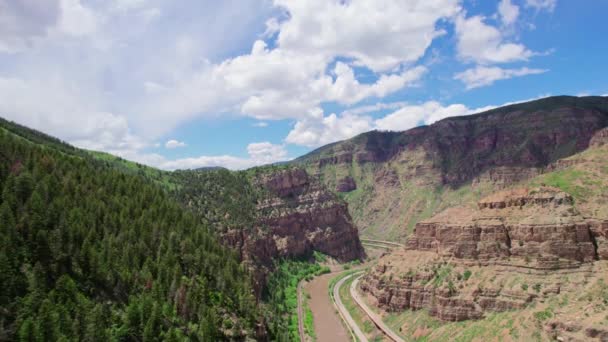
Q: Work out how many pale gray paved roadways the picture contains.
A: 2